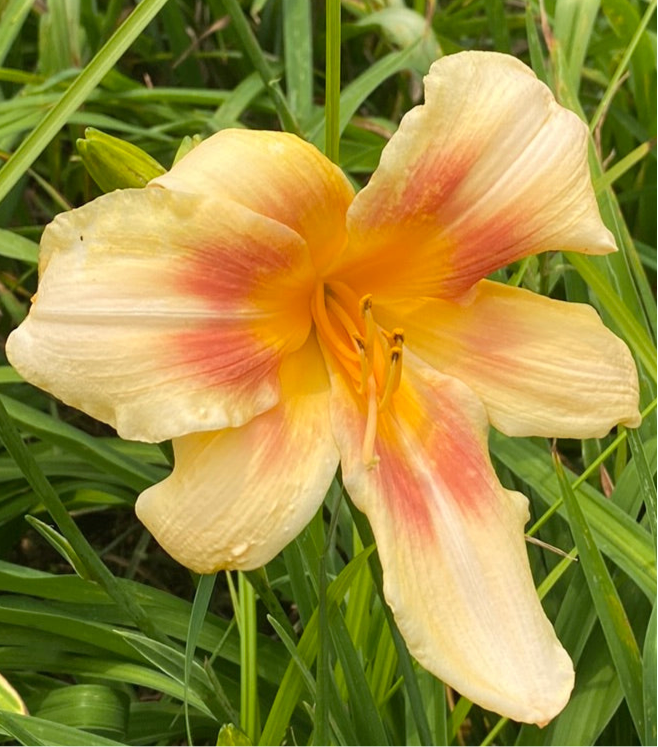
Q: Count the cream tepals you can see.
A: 6